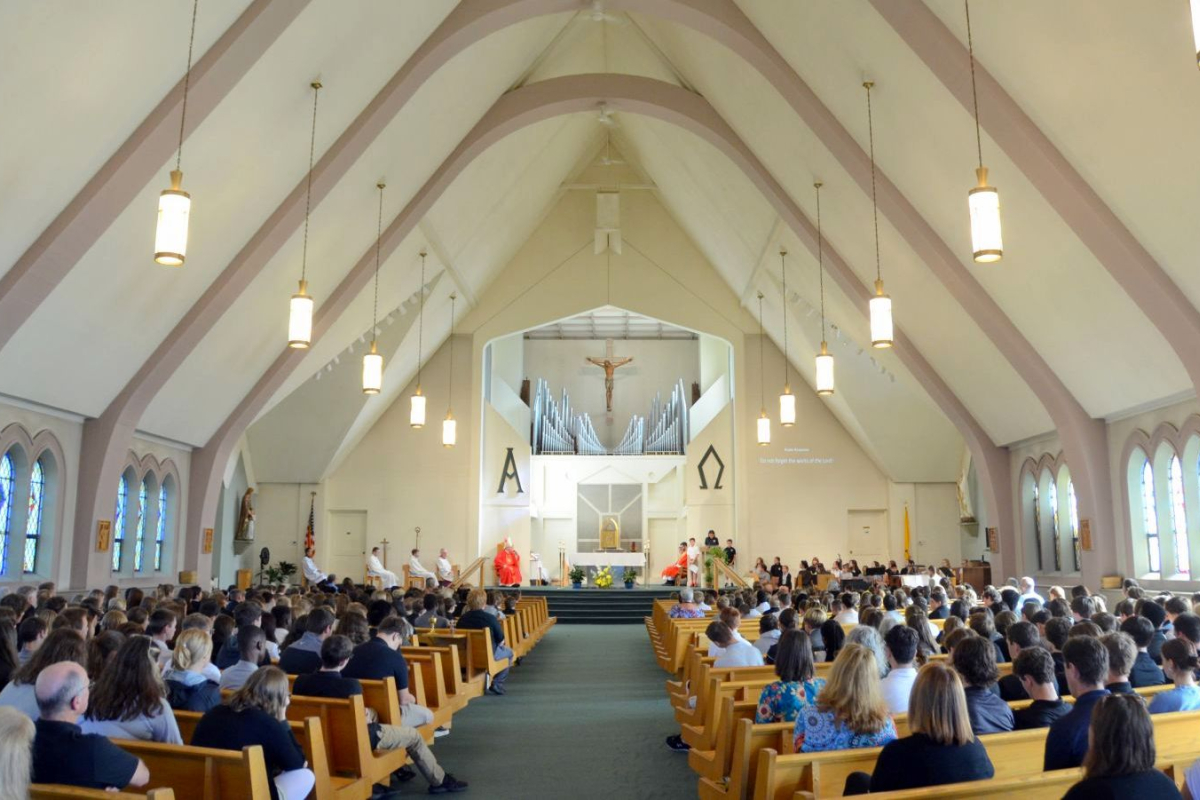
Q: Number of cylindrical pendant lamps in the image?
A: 10